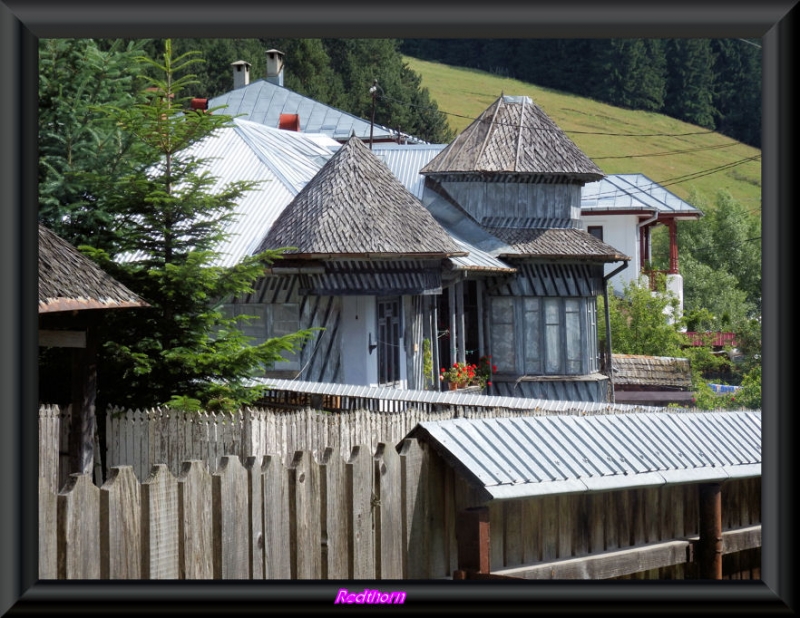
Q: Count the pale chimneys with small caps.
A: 2